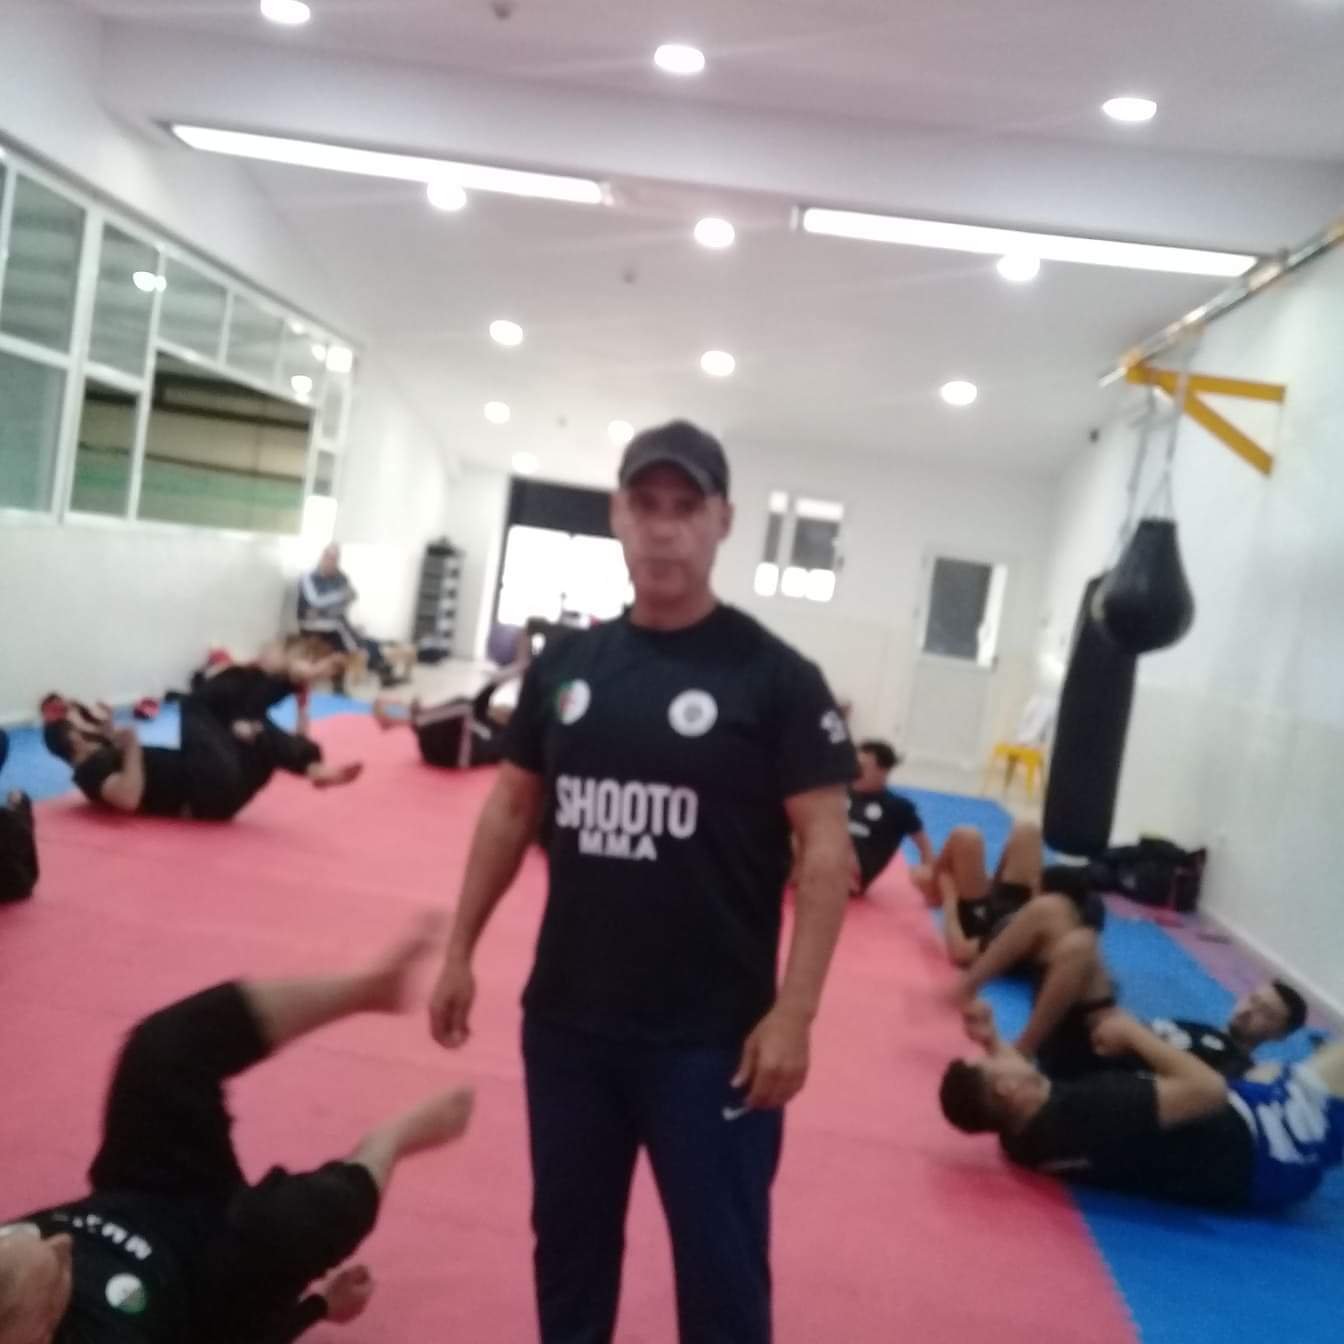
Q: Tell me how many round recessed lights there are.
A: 12